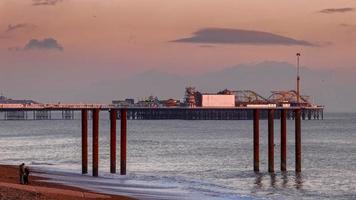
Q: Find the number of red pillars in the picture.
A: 8